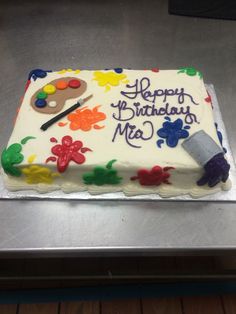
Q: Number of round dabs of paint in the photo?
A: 5